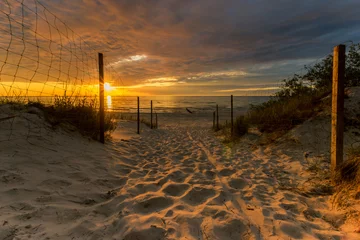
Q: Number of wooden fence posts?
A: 8